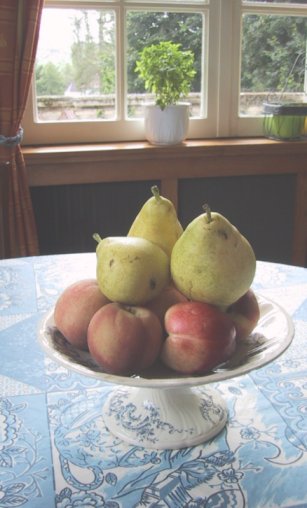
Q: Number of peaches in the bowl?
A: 5